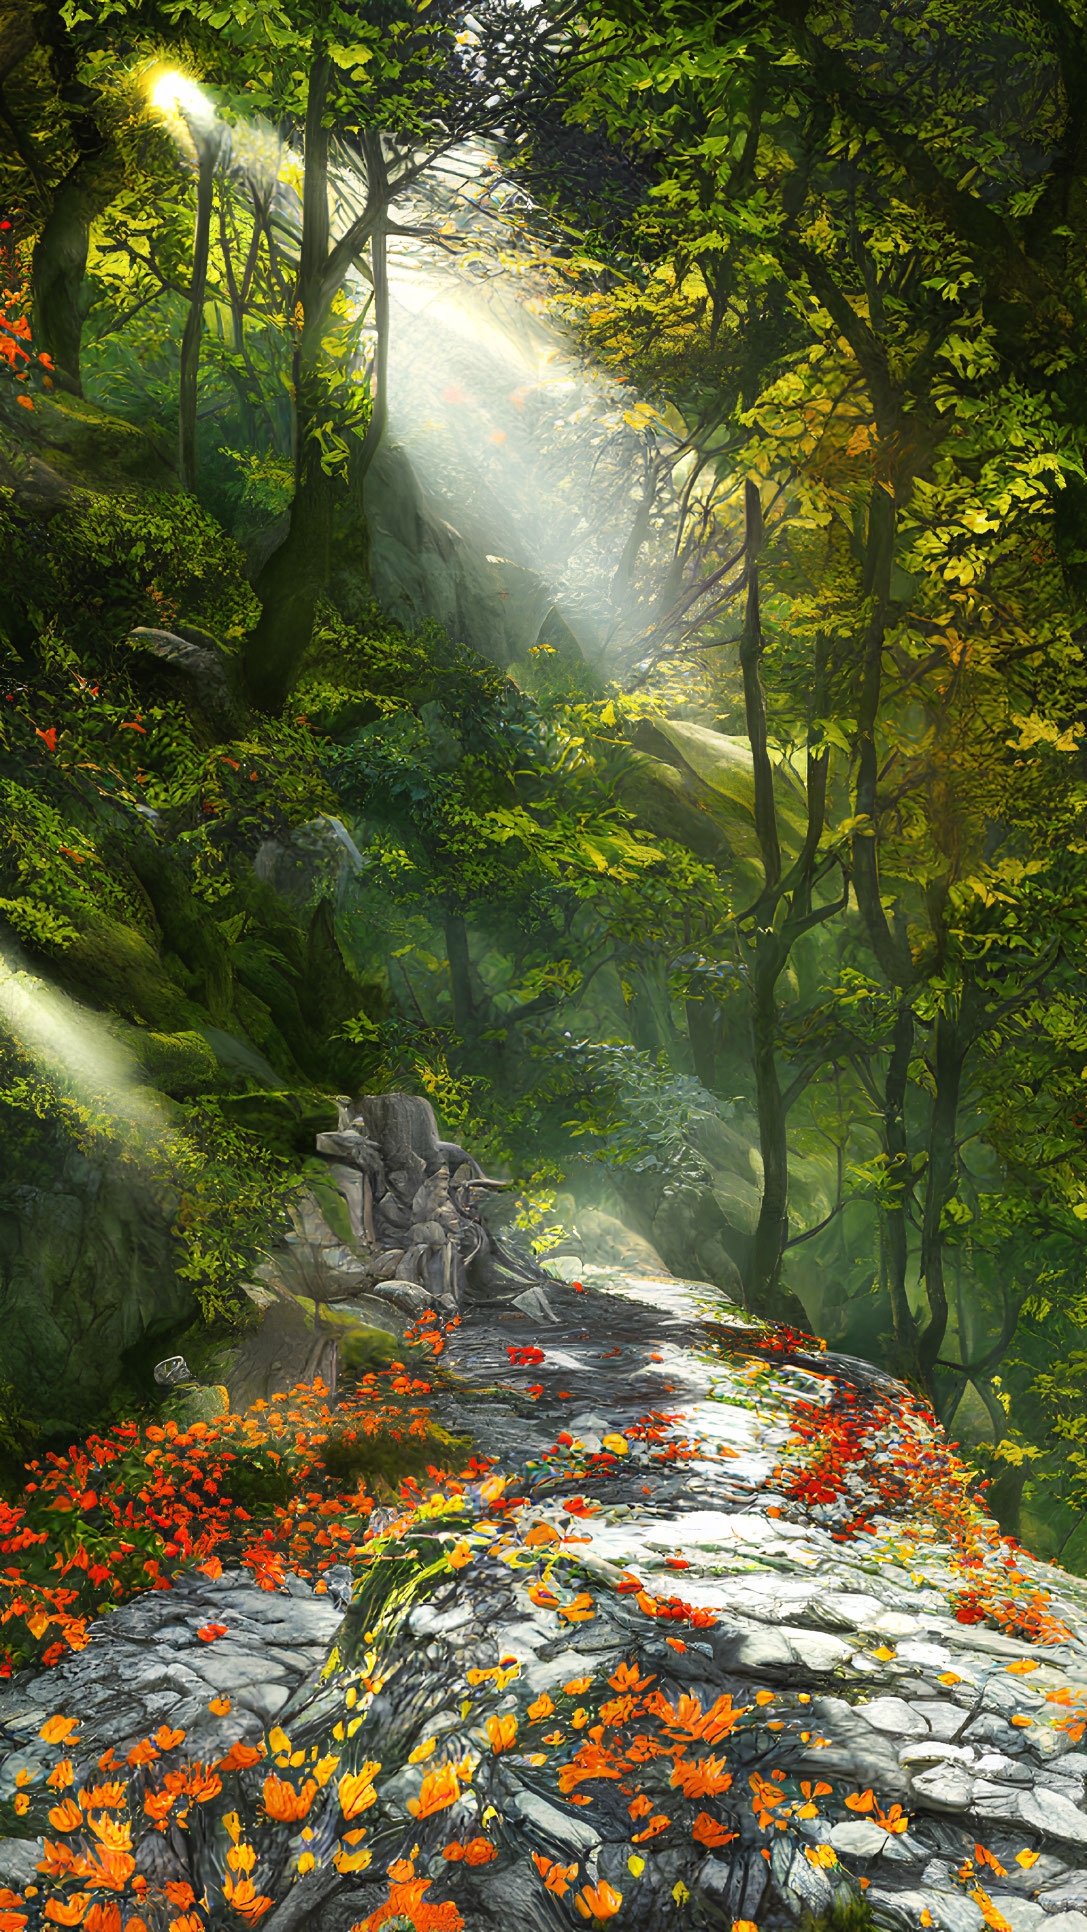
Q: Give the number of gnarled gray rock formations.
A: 1